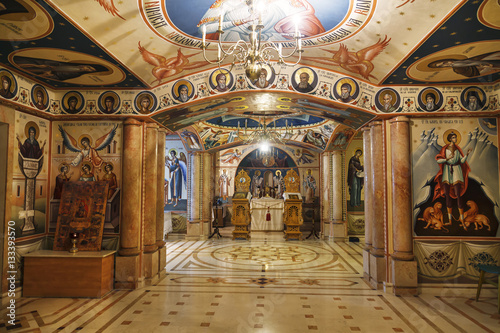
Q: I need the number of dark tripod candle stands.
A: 2